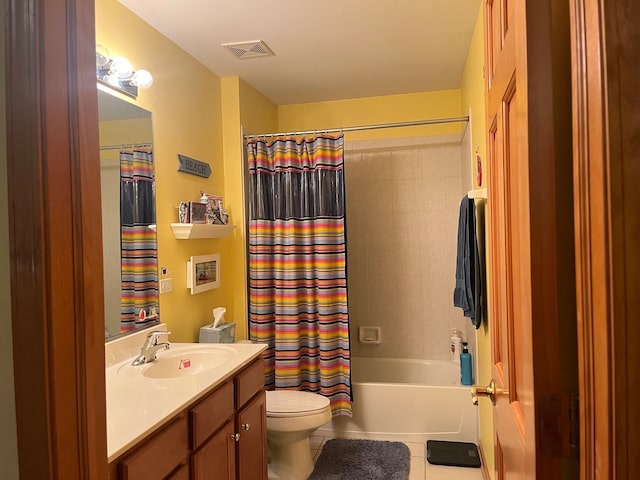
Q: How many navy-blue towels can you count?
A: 1